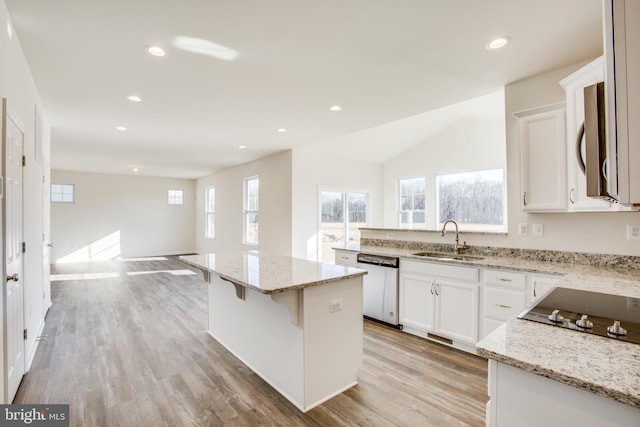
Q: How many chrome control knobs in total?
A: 3